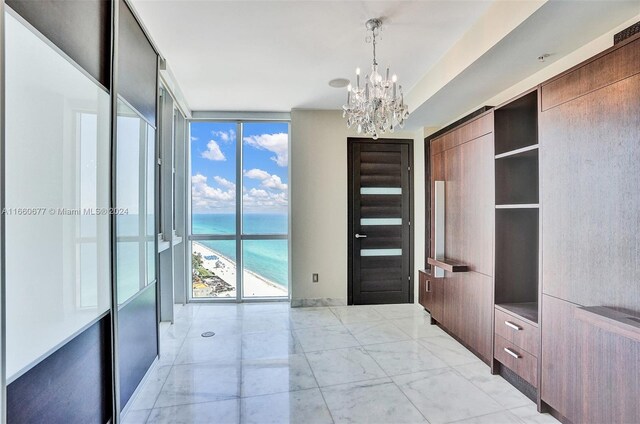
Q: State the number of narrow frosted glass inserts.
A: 3